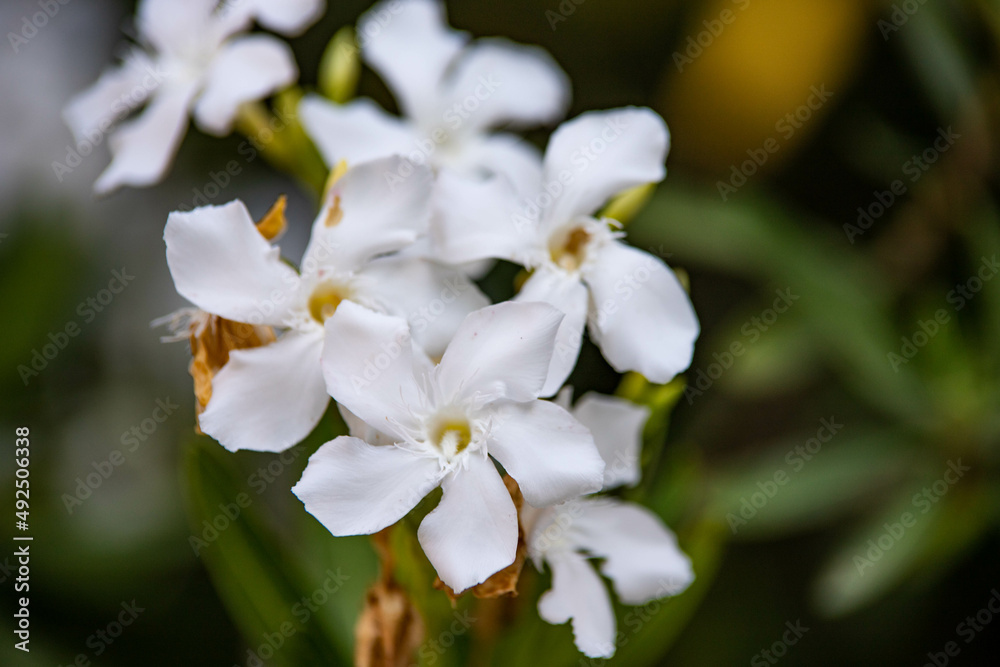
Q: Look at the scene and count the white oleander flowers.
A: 6